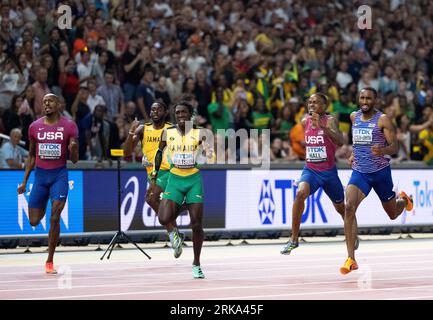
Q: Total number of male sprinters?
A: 5